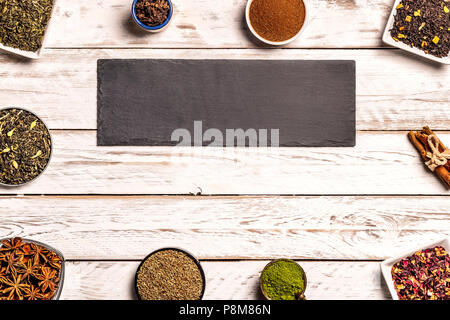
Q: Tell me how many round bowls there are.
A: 5